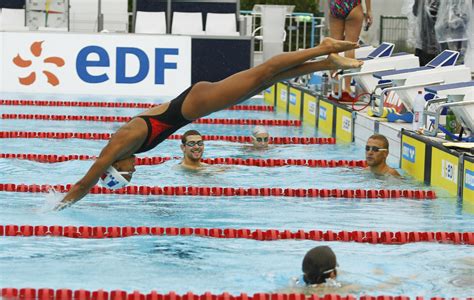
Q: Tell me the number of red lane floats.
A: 7